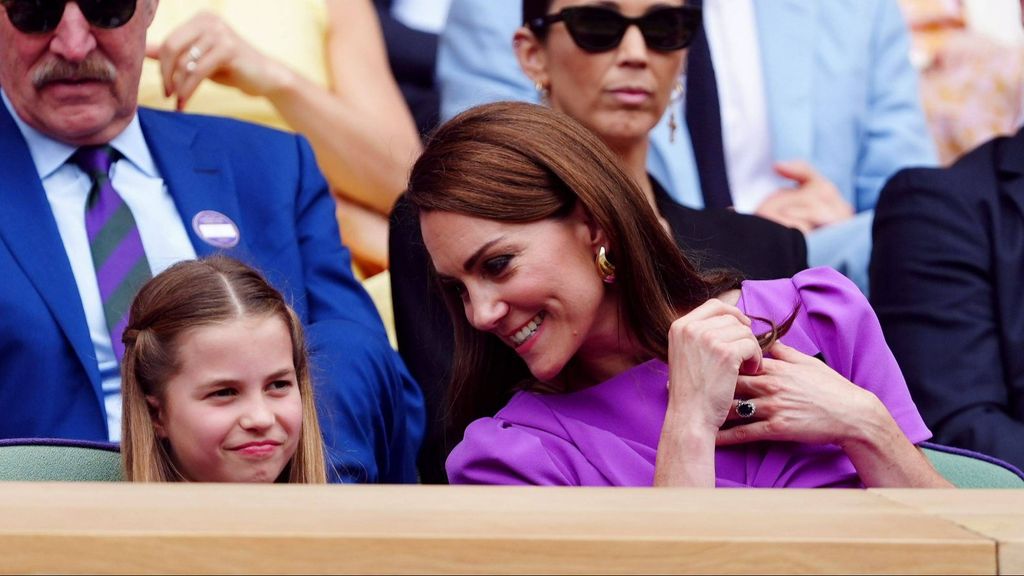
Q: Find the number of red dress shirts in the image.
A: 0